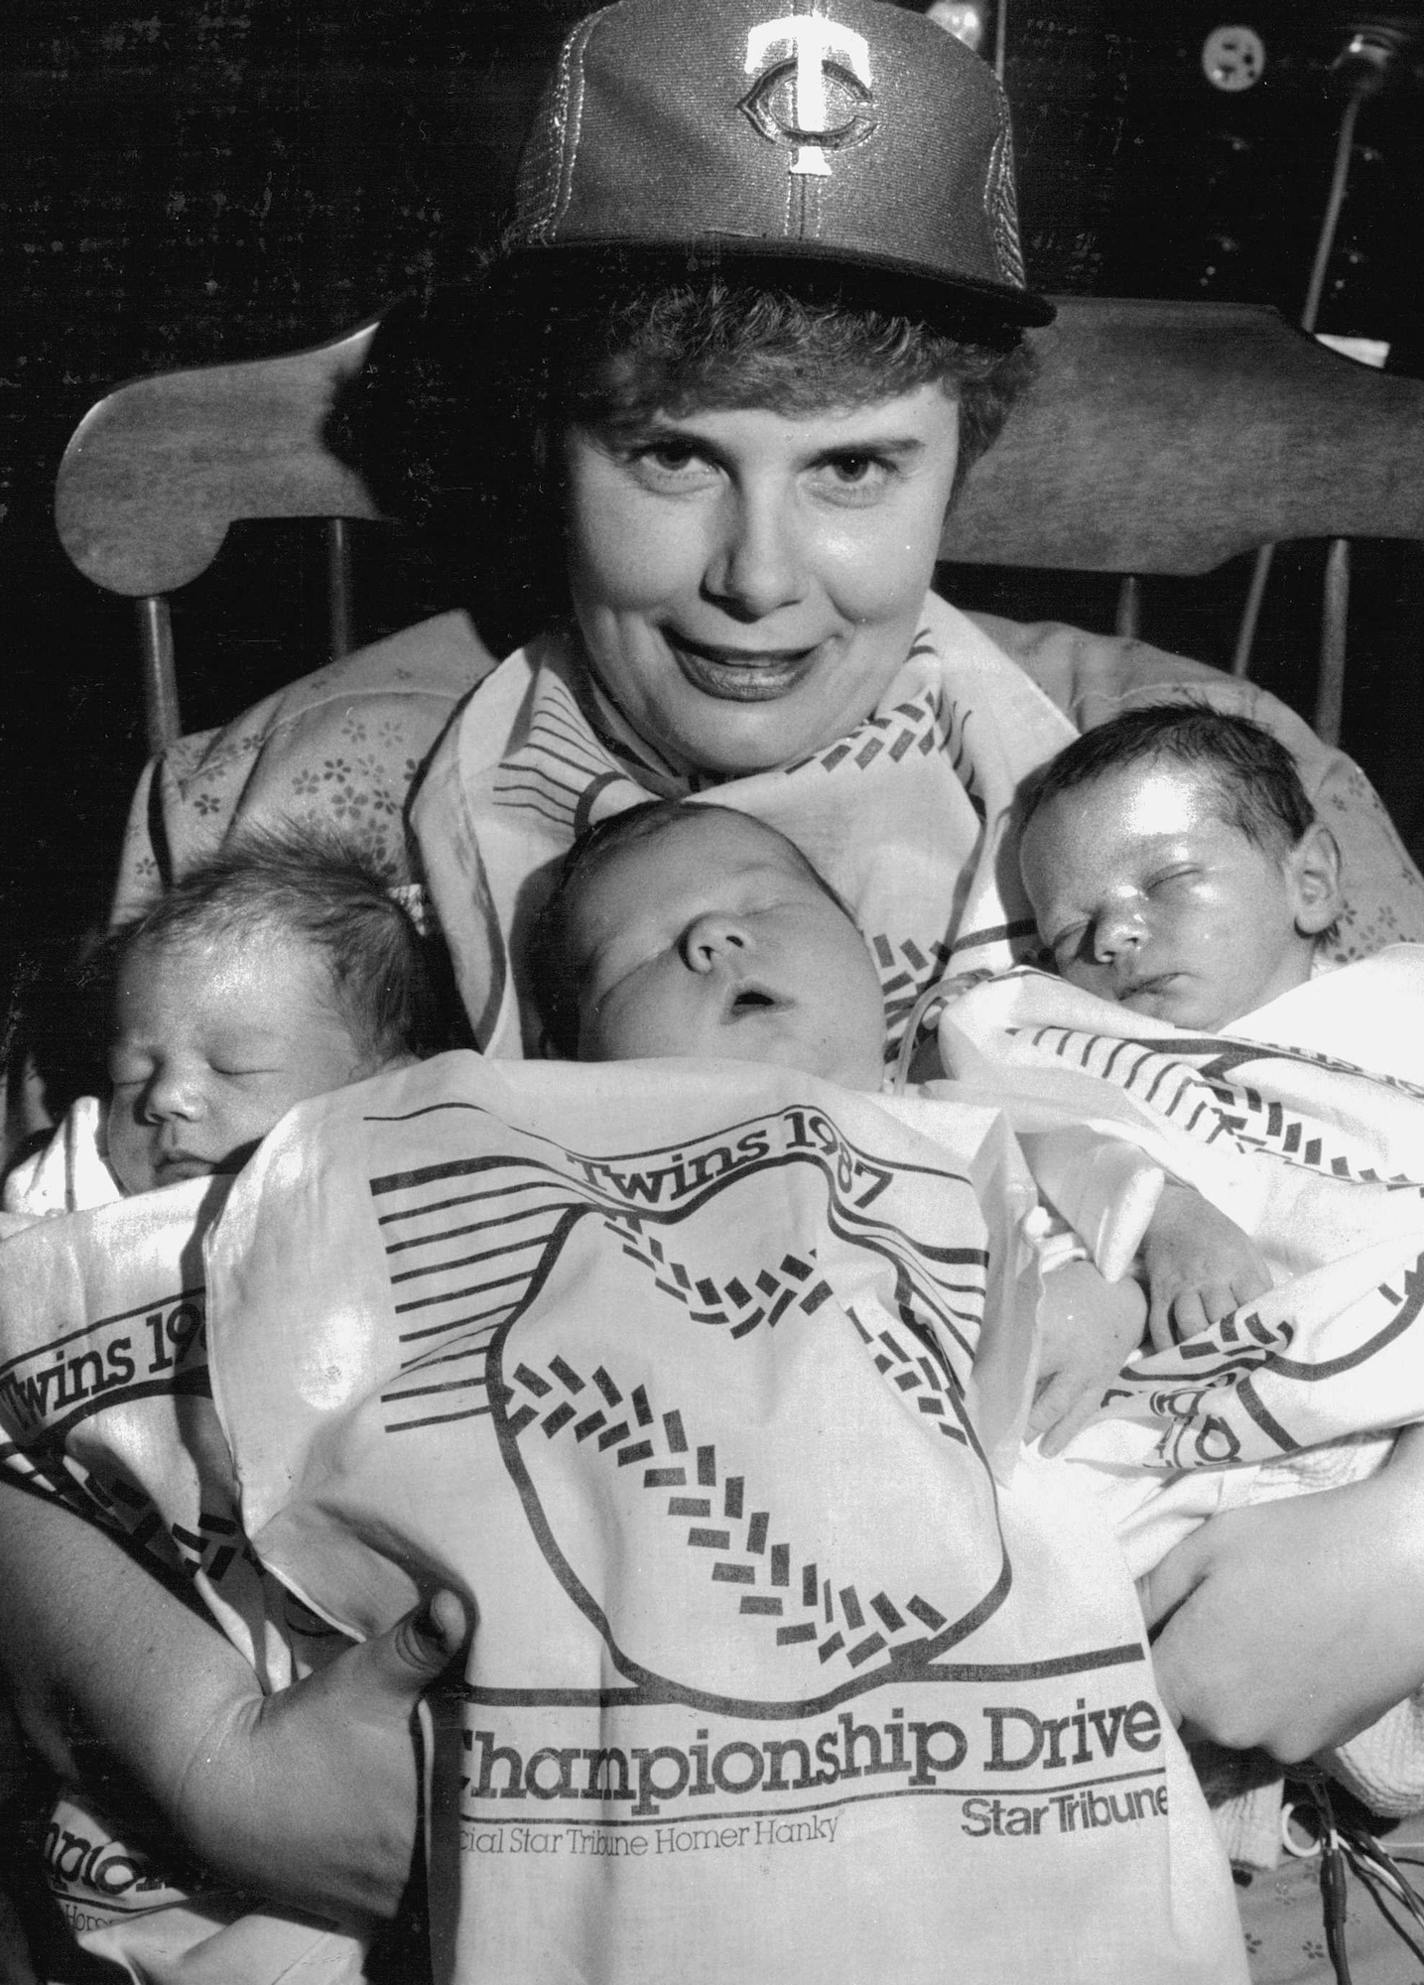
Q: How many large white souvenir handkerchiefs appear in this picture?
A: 4